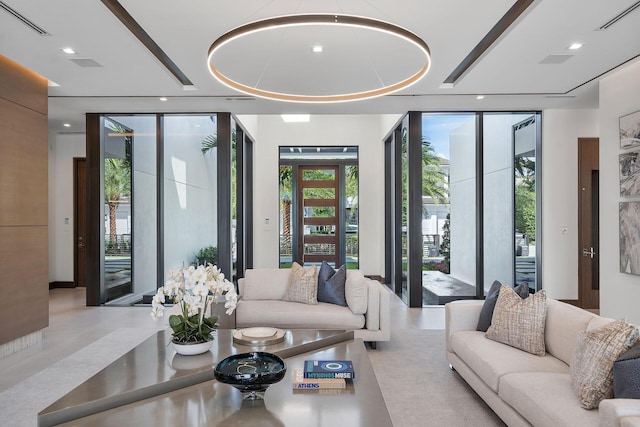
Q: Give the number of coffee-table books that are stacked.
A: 3